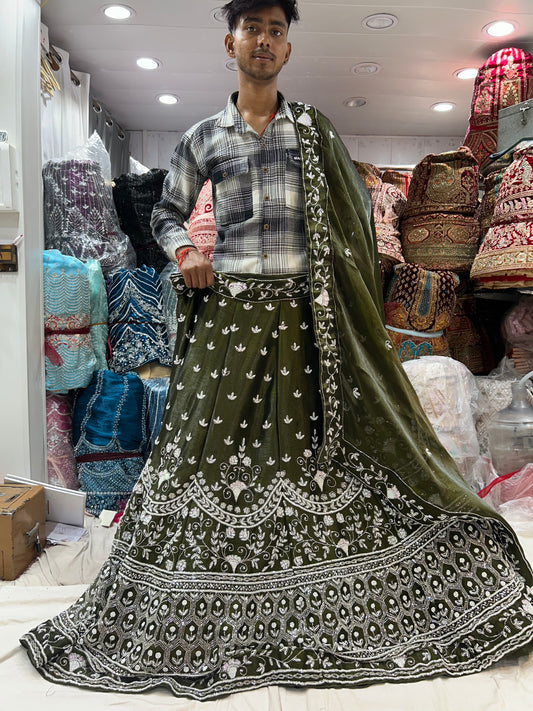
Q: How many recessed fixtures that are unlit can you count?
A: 5